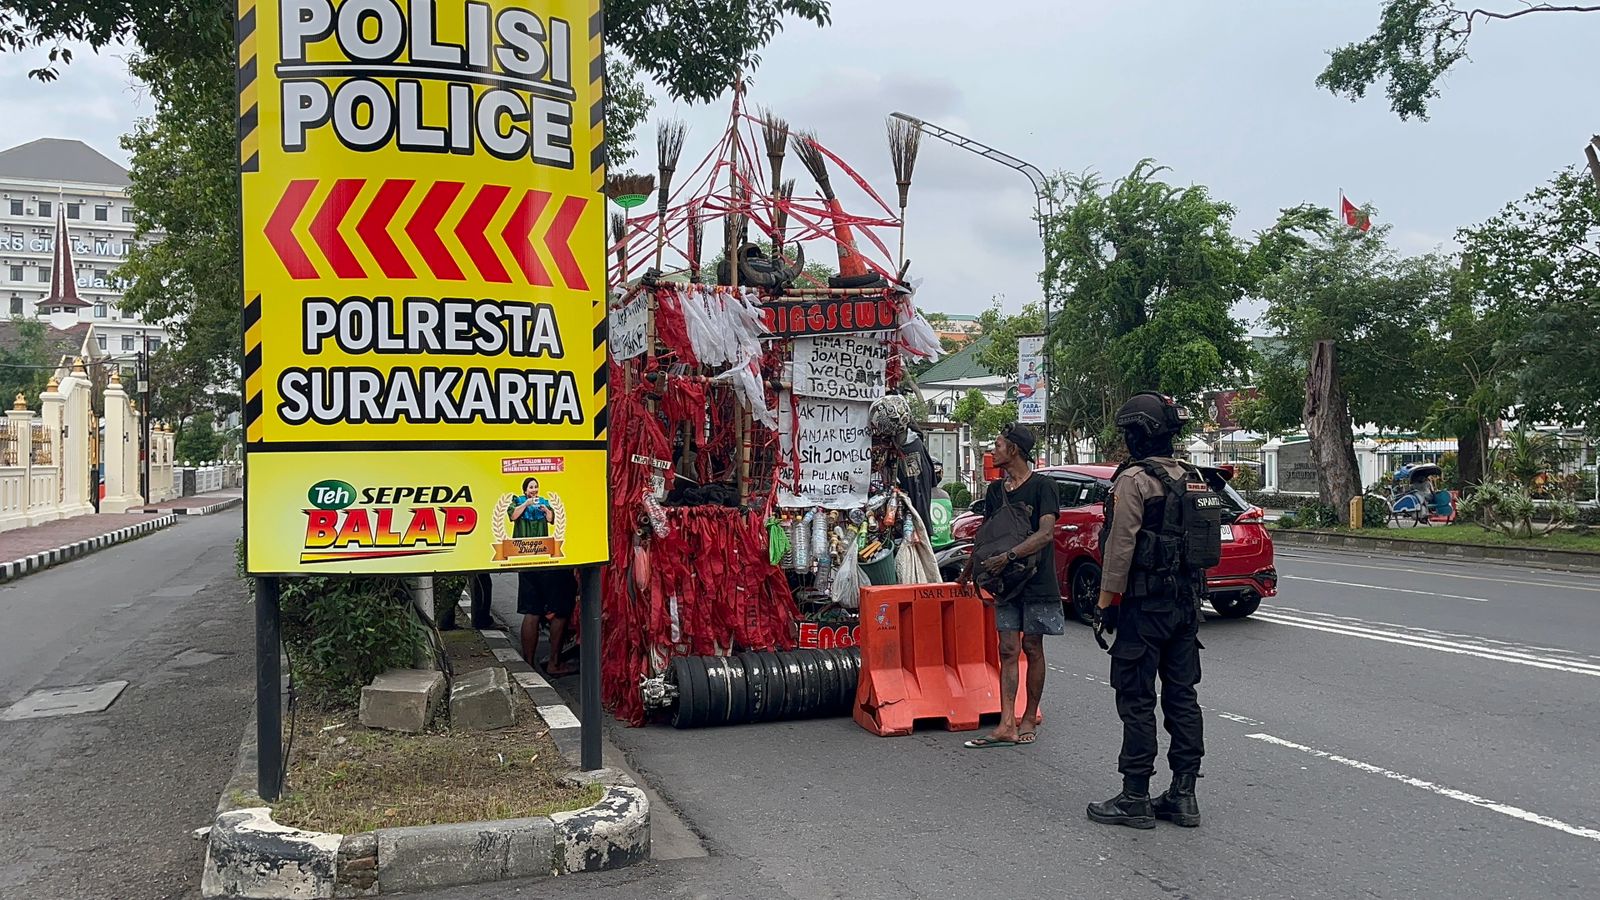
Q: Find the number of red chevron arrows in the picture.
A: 7